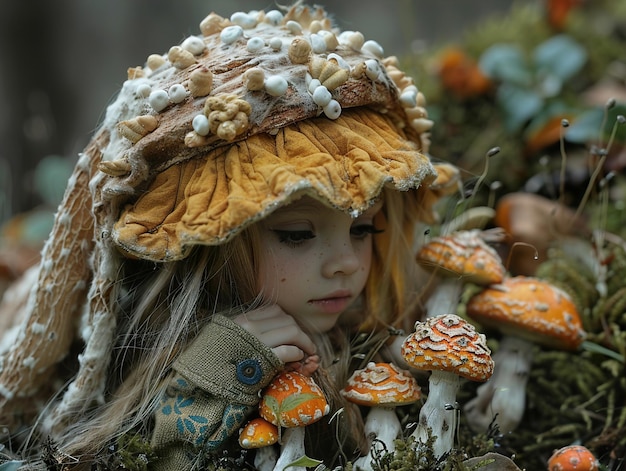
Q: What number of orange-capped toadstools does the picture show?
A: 7